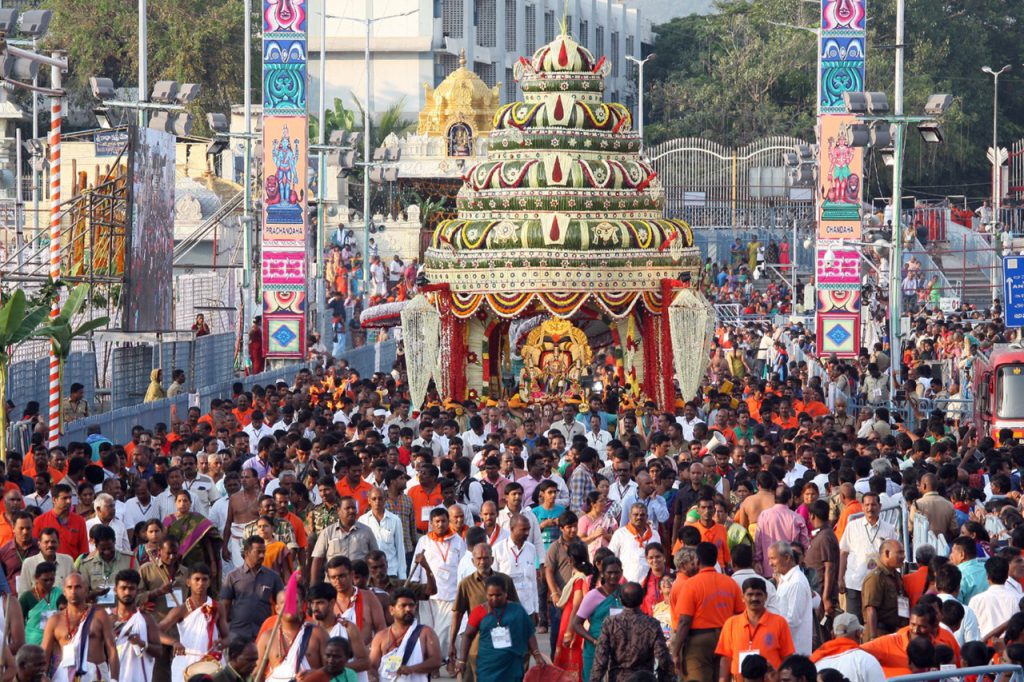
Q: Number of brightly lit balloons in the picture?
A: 0